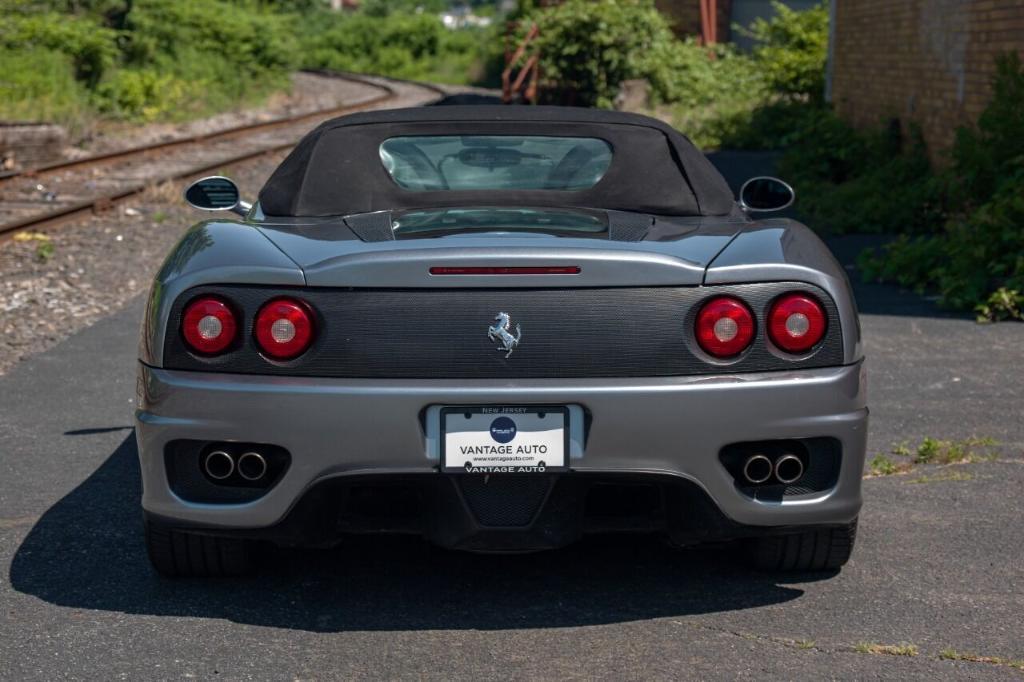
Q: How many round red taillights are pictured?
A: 4